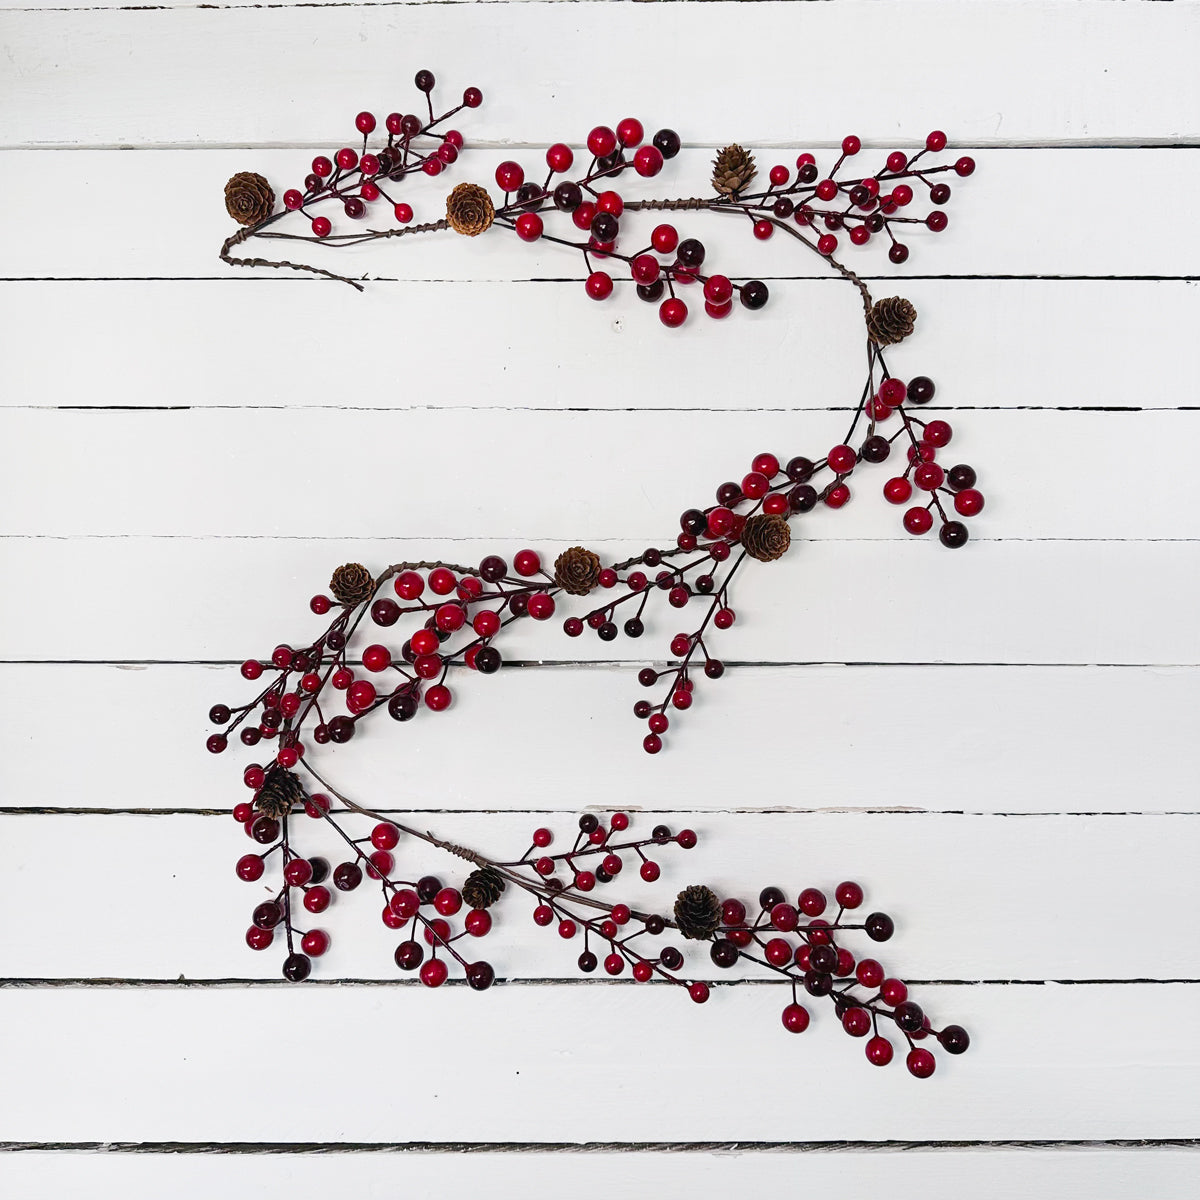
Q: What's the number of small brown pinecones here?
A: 10